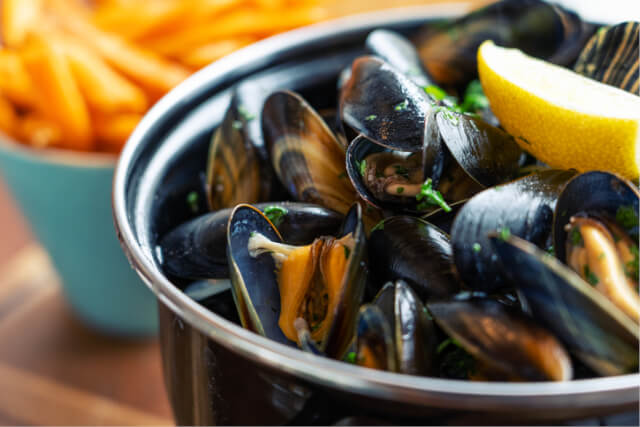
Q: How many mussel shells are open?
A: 3